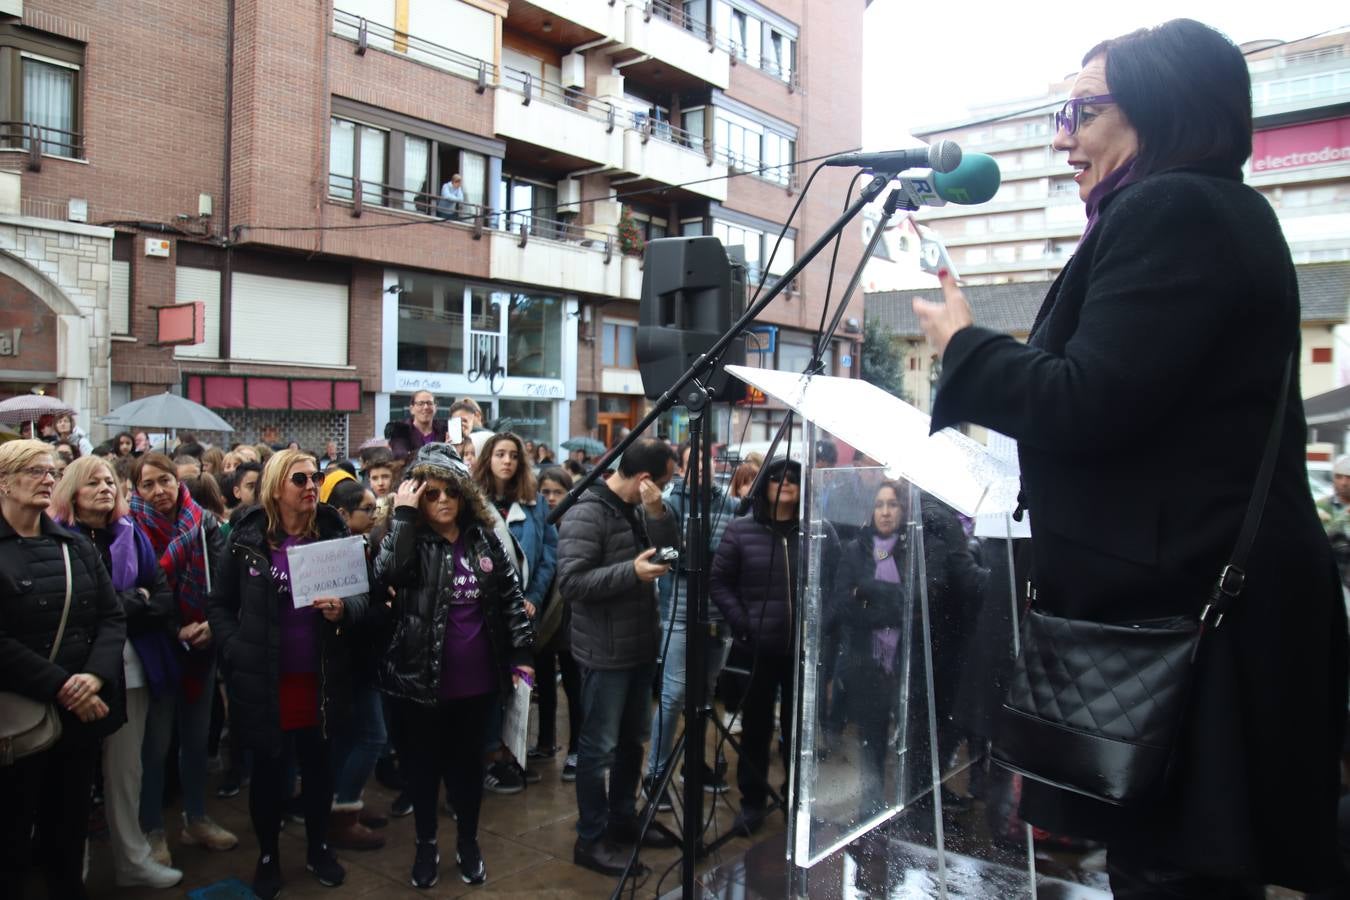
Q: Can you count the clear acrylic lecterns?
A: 1